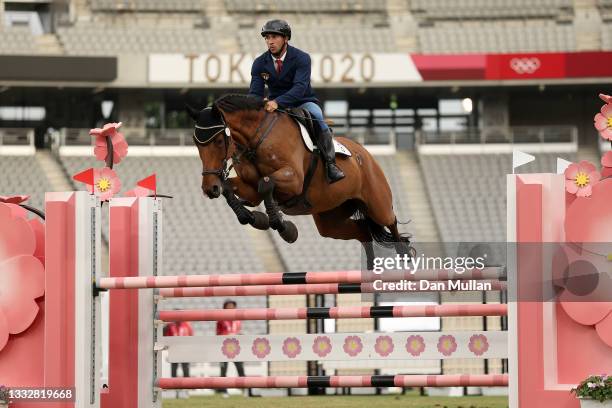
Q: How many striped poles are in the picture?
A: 4